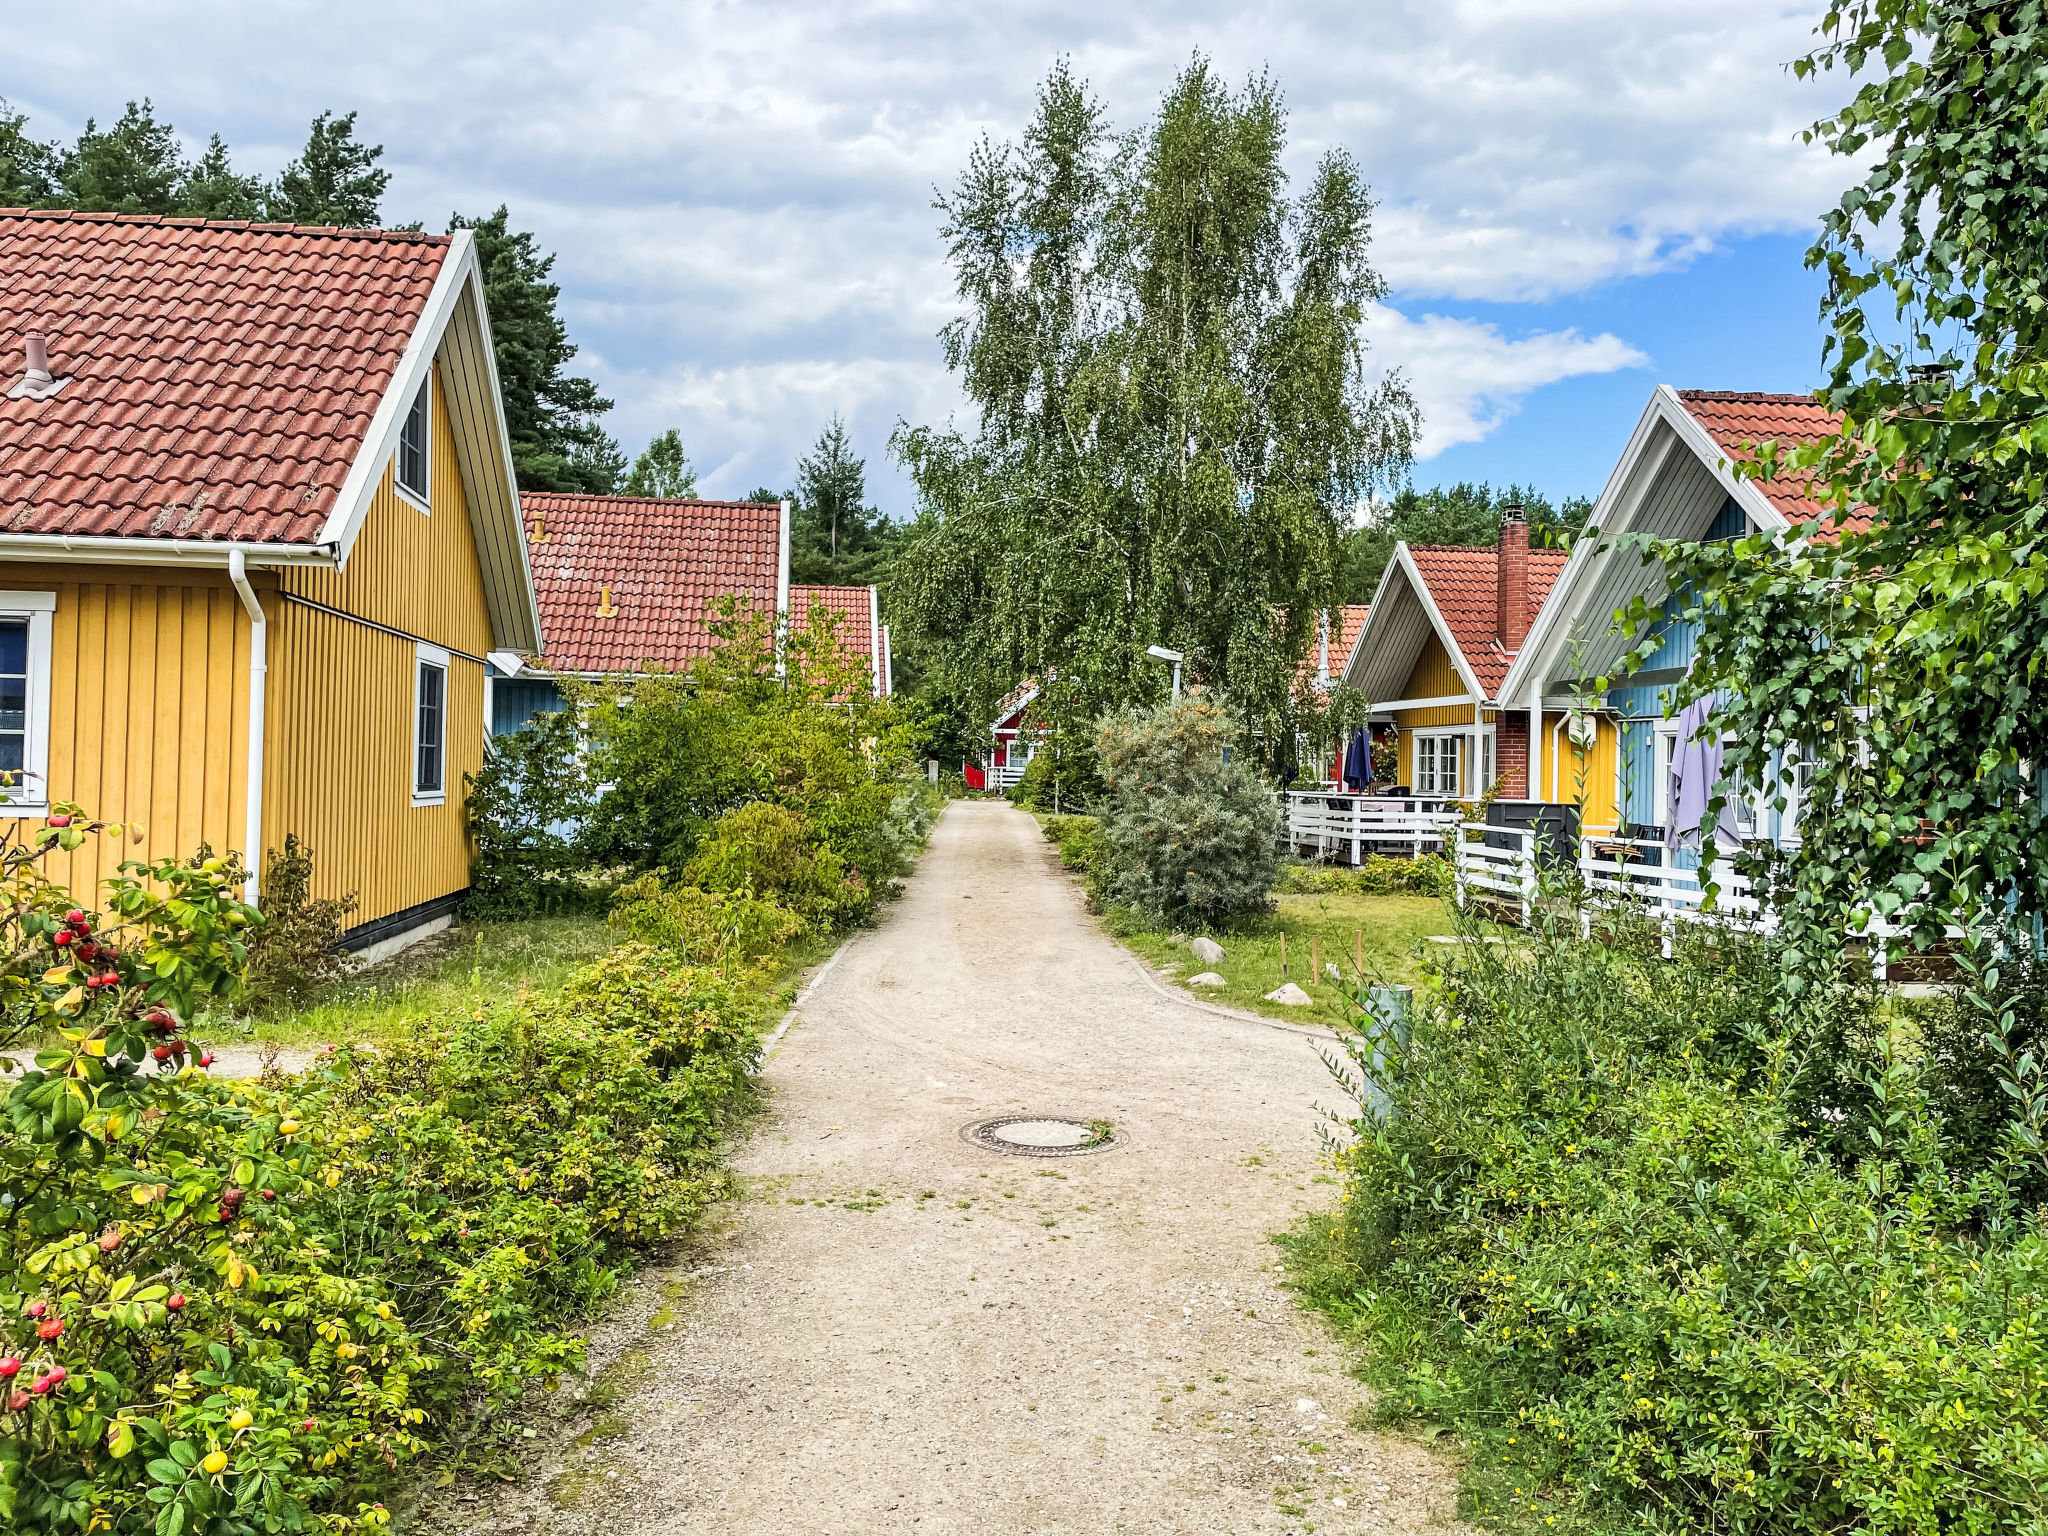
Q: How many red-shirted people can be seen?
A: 0